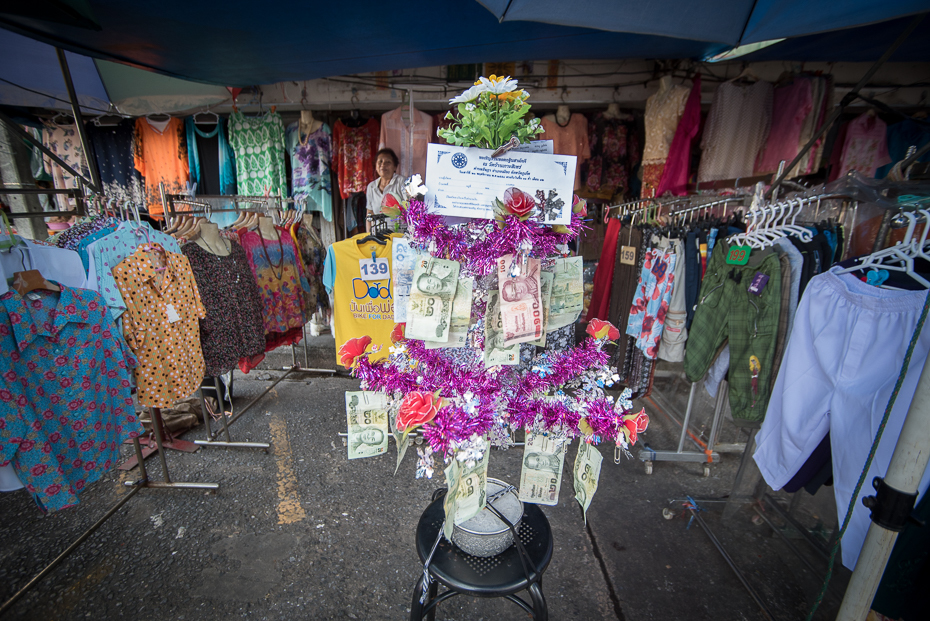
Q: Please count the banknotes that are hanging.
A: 13